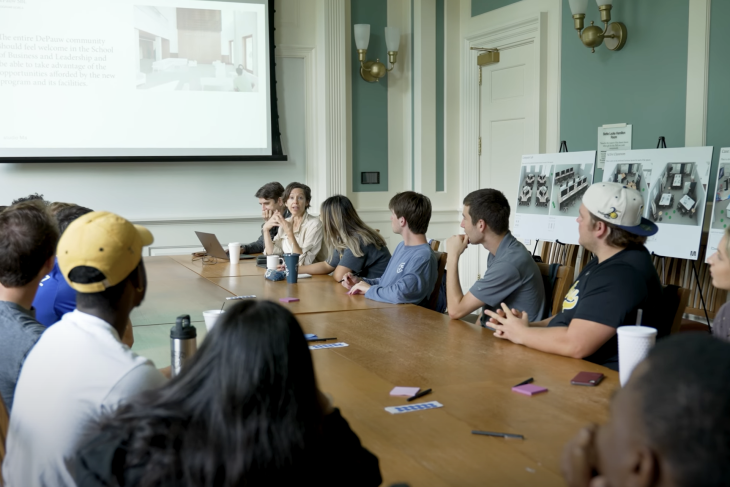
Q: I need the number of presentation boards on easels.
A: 3